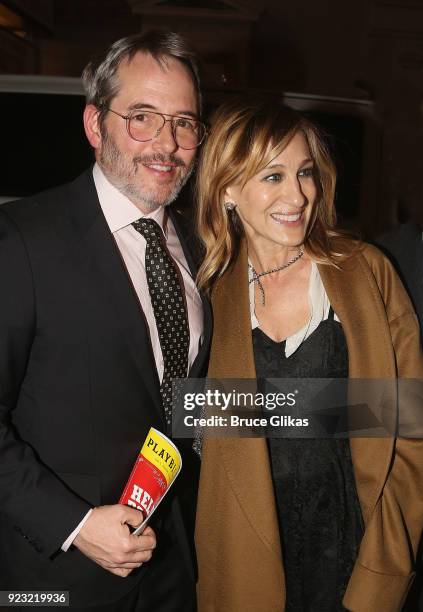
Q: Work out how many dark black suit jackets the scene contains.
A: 1